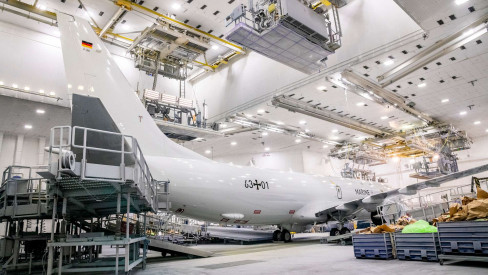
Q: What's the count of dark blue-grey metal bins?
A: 3